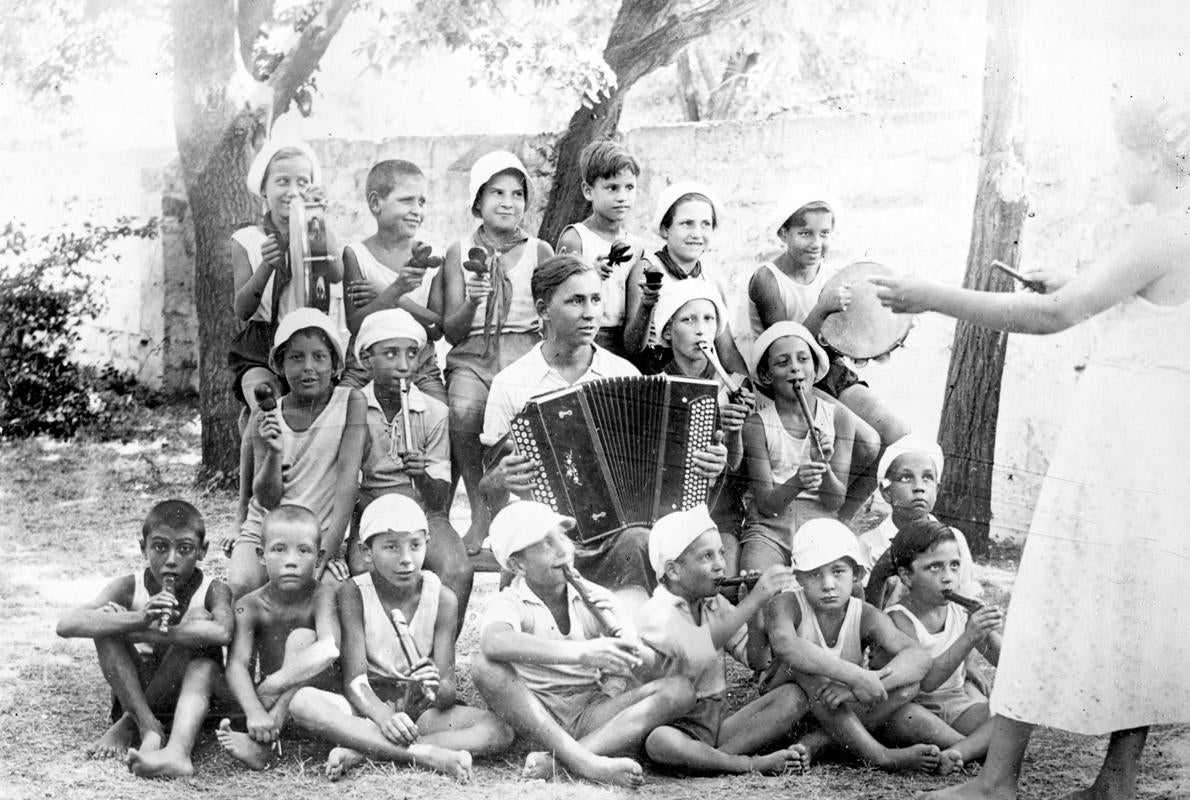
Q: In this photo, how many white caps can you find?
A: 13